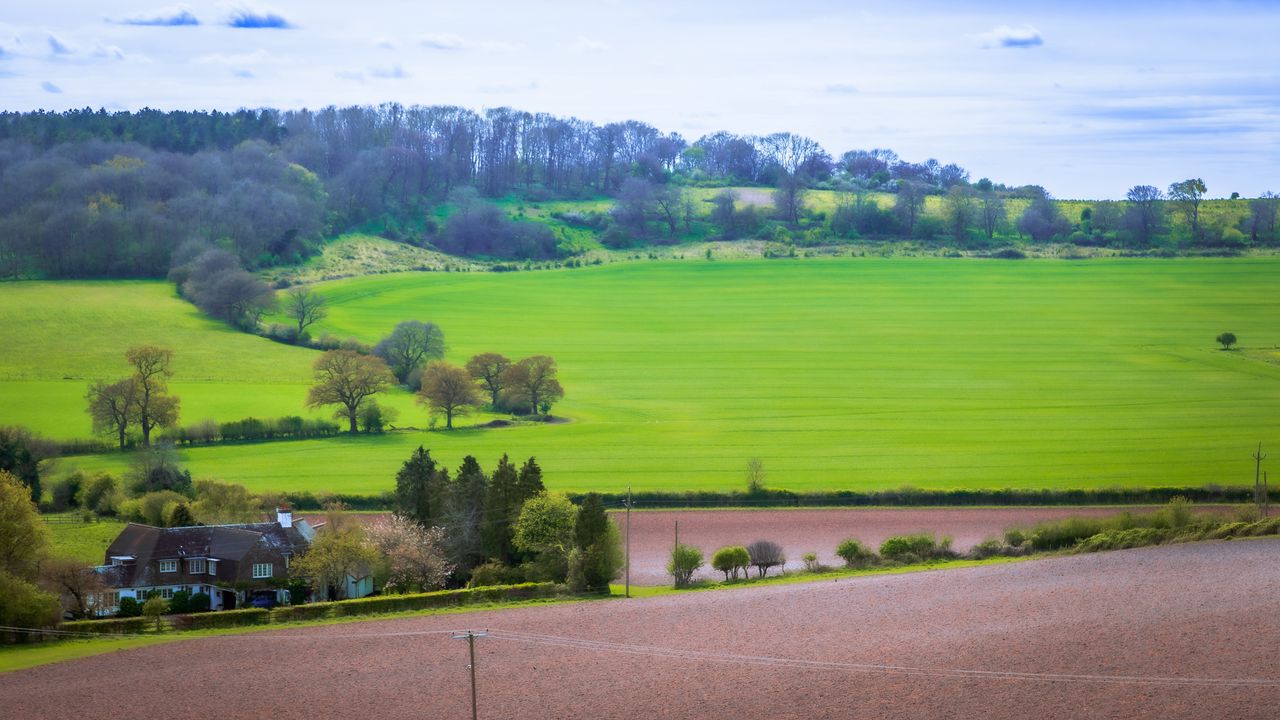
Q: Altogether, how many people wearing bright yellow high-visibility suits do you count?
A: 0